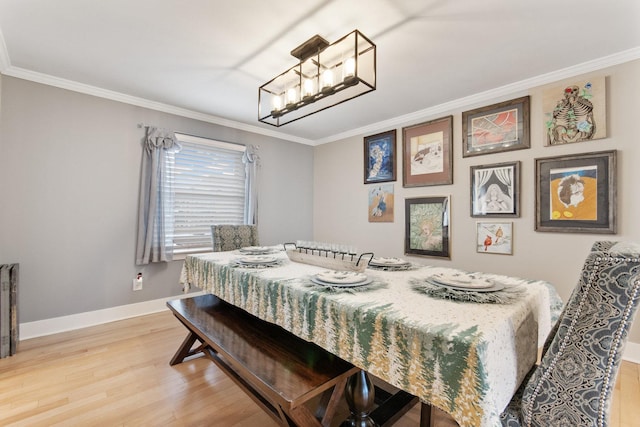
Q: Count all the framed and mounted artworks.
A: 9